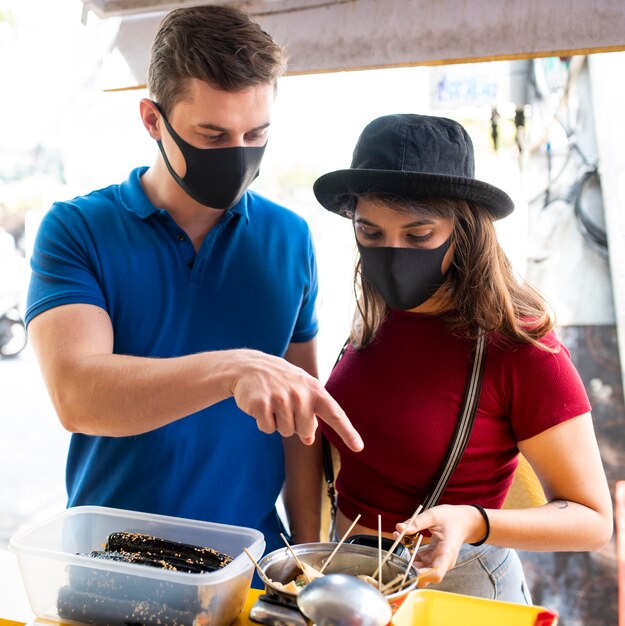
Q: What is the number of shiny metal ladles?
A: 1